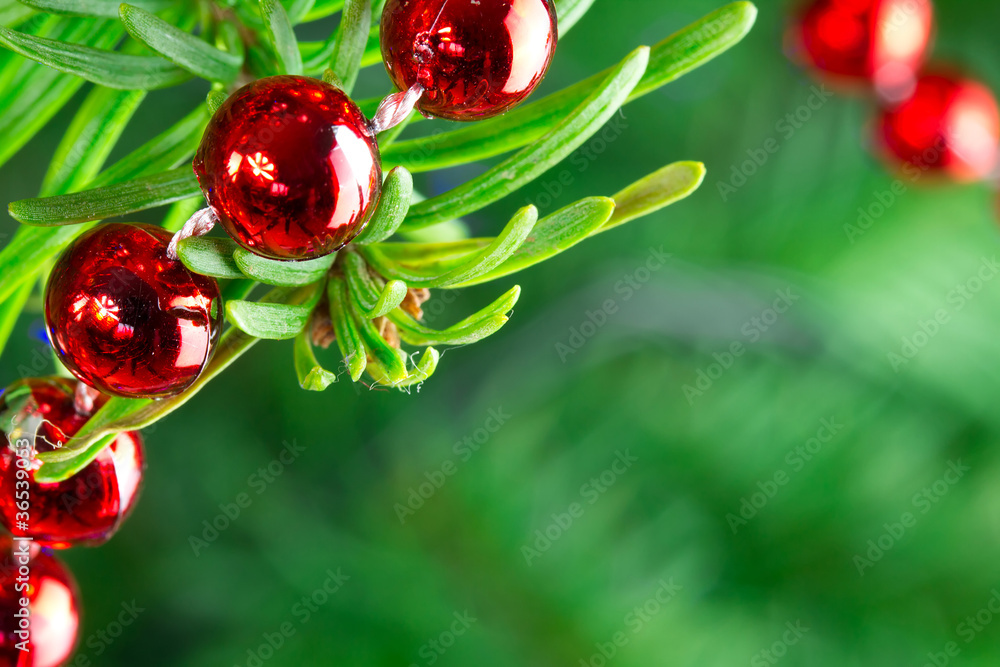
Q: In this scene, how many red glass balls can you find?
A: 7